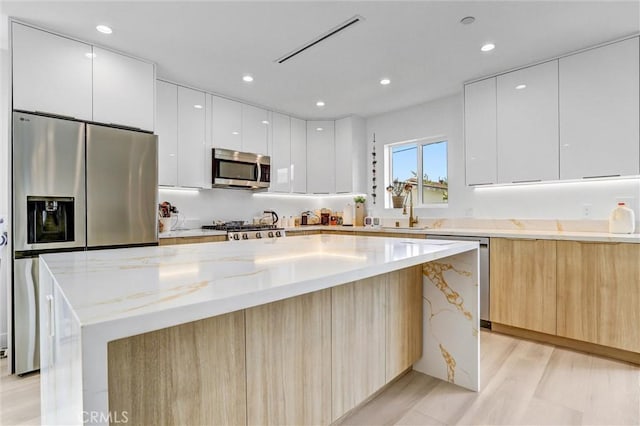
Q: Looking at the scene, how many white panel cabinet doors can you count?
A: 13